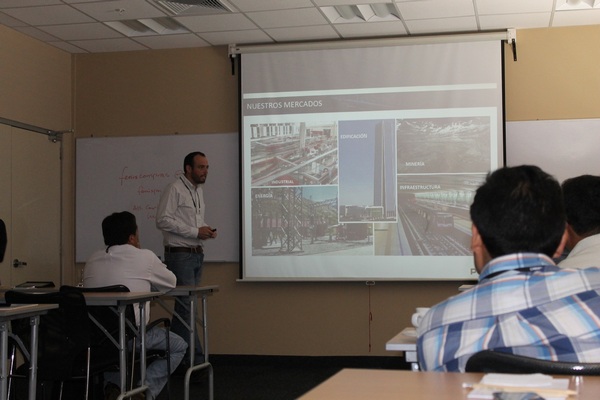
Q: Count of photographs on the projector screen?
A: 5